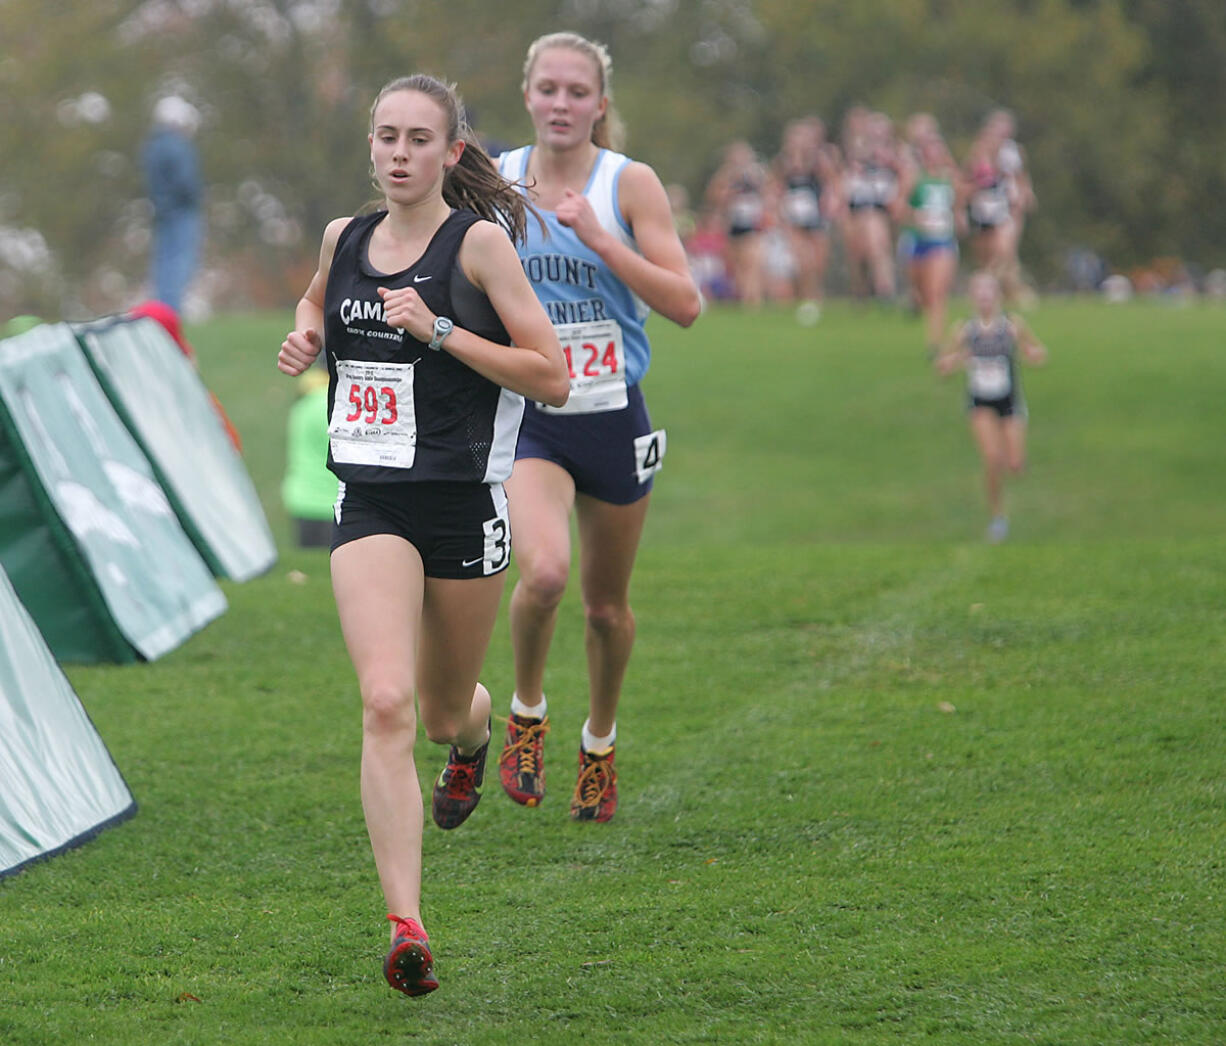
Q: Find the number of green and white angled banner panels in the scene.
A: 3